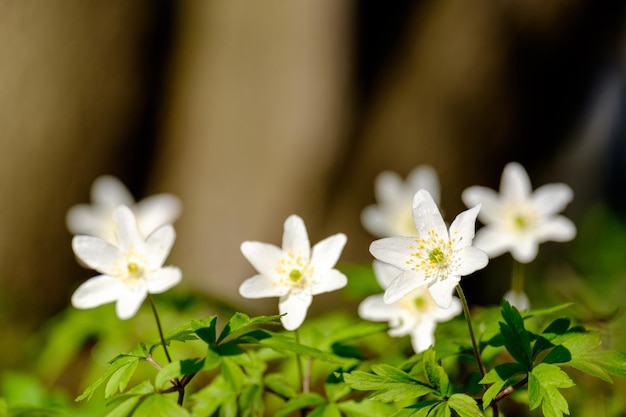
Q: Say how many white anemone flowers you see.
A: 7